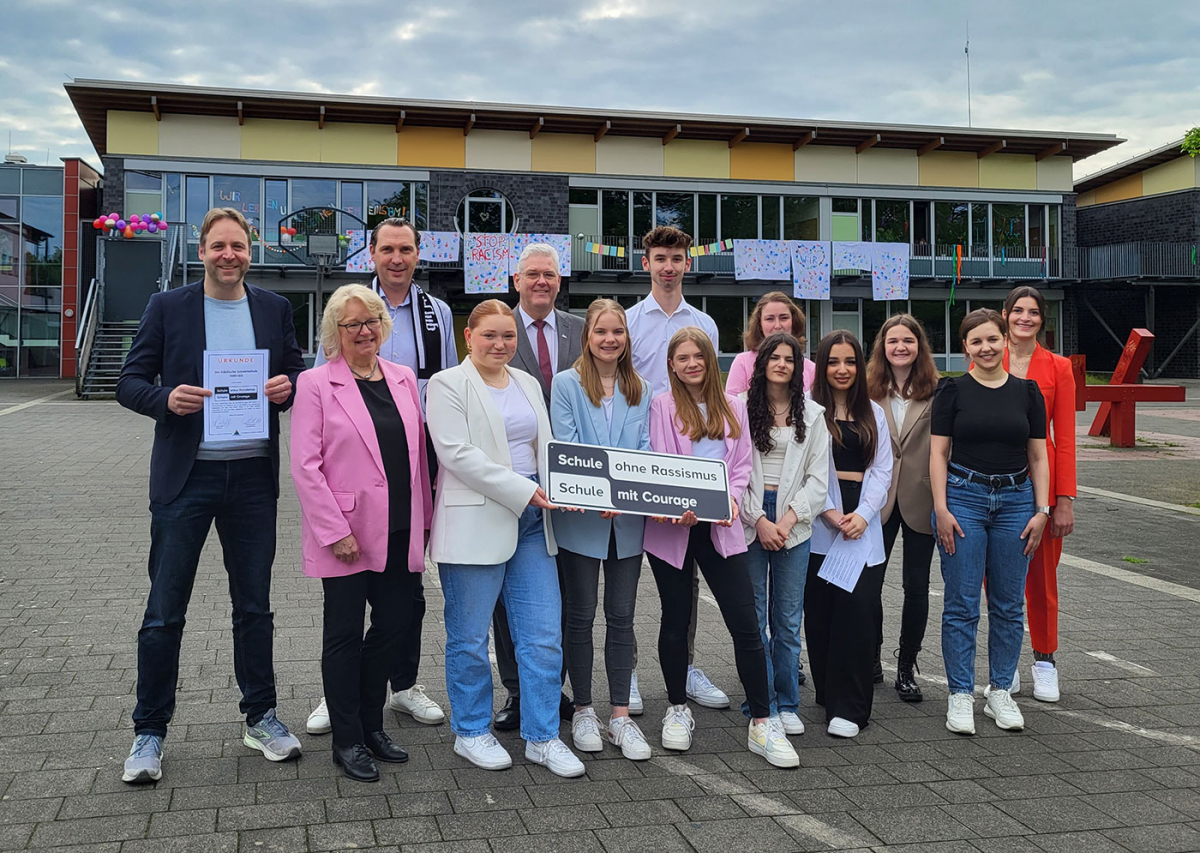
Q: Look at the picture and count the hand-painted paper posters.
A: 8